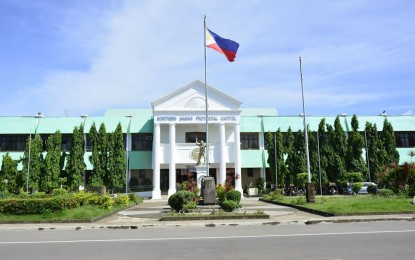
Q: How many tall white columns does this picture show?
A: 4